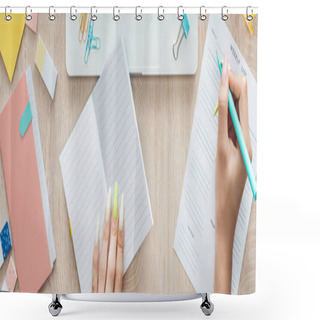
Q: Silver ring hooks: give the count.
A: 12